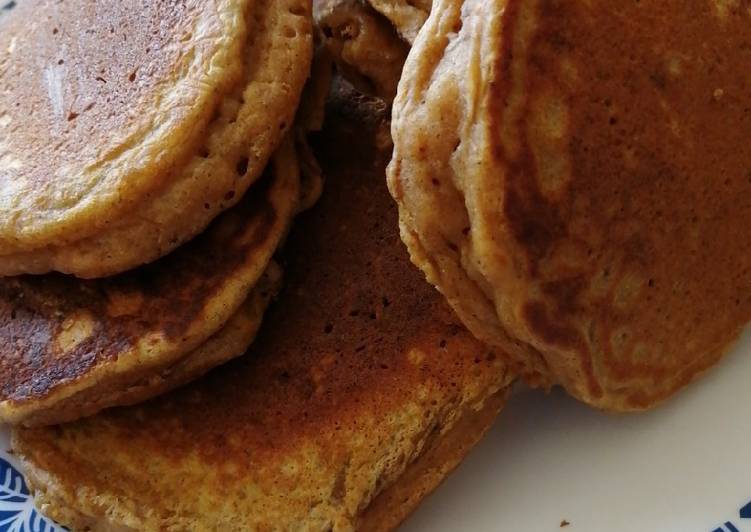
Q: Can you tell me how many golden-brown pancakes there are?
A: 5